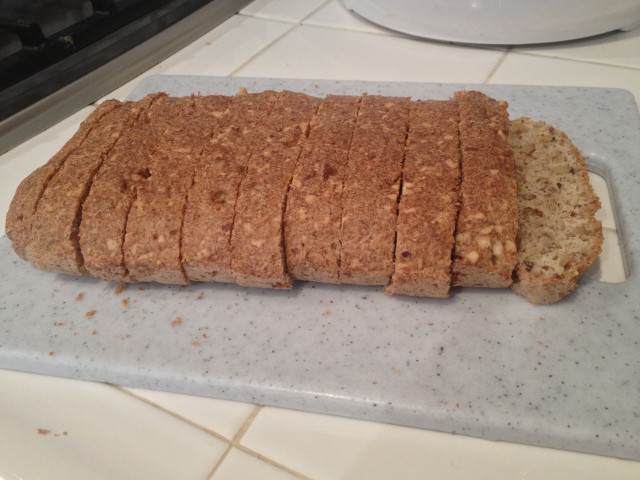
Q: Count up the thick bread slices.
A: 11